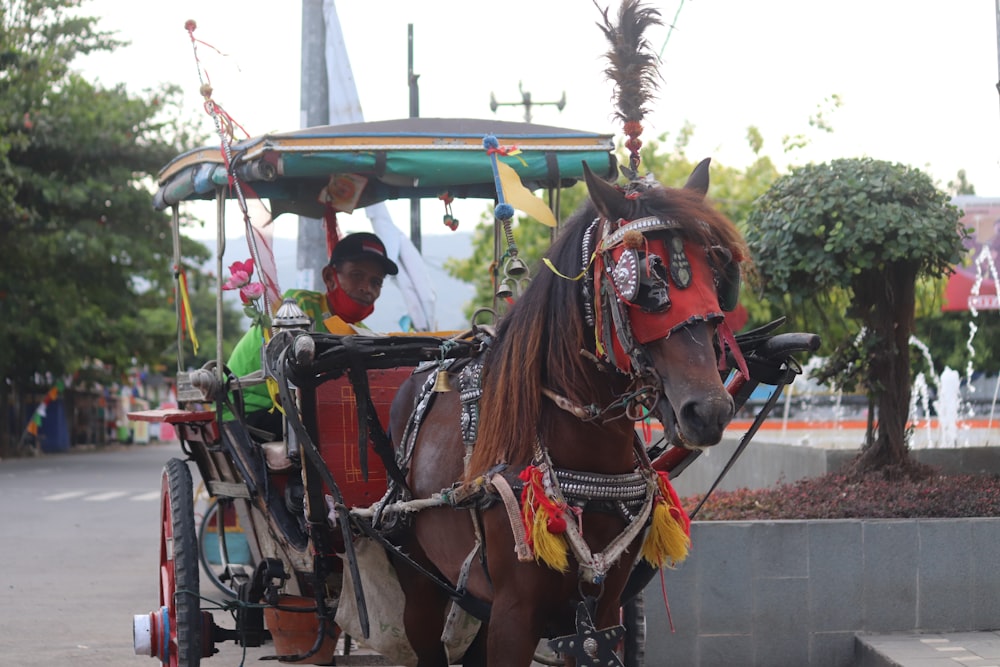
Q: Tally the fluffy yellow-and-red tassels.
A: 2